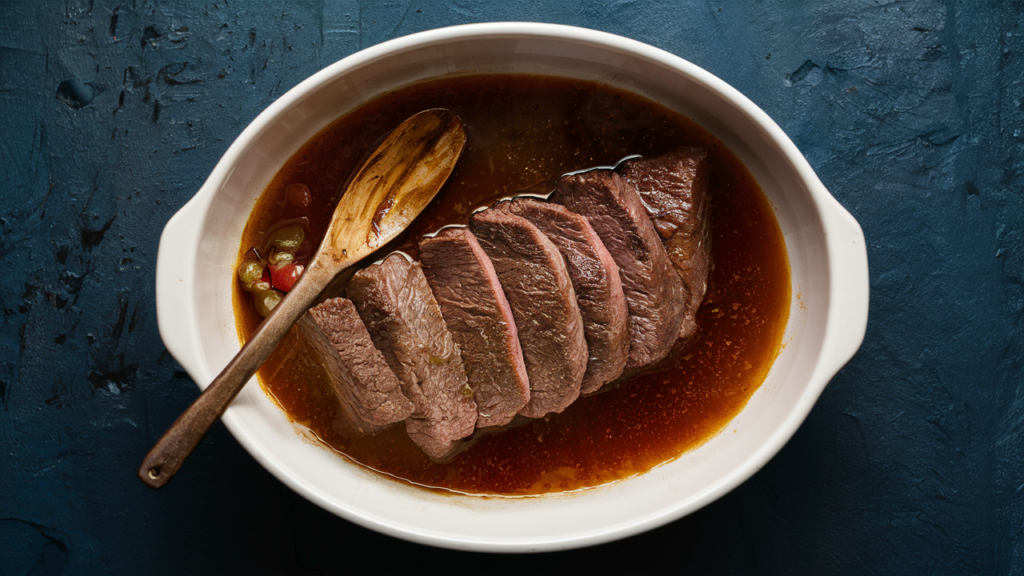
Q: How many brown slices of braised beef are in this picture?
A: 7